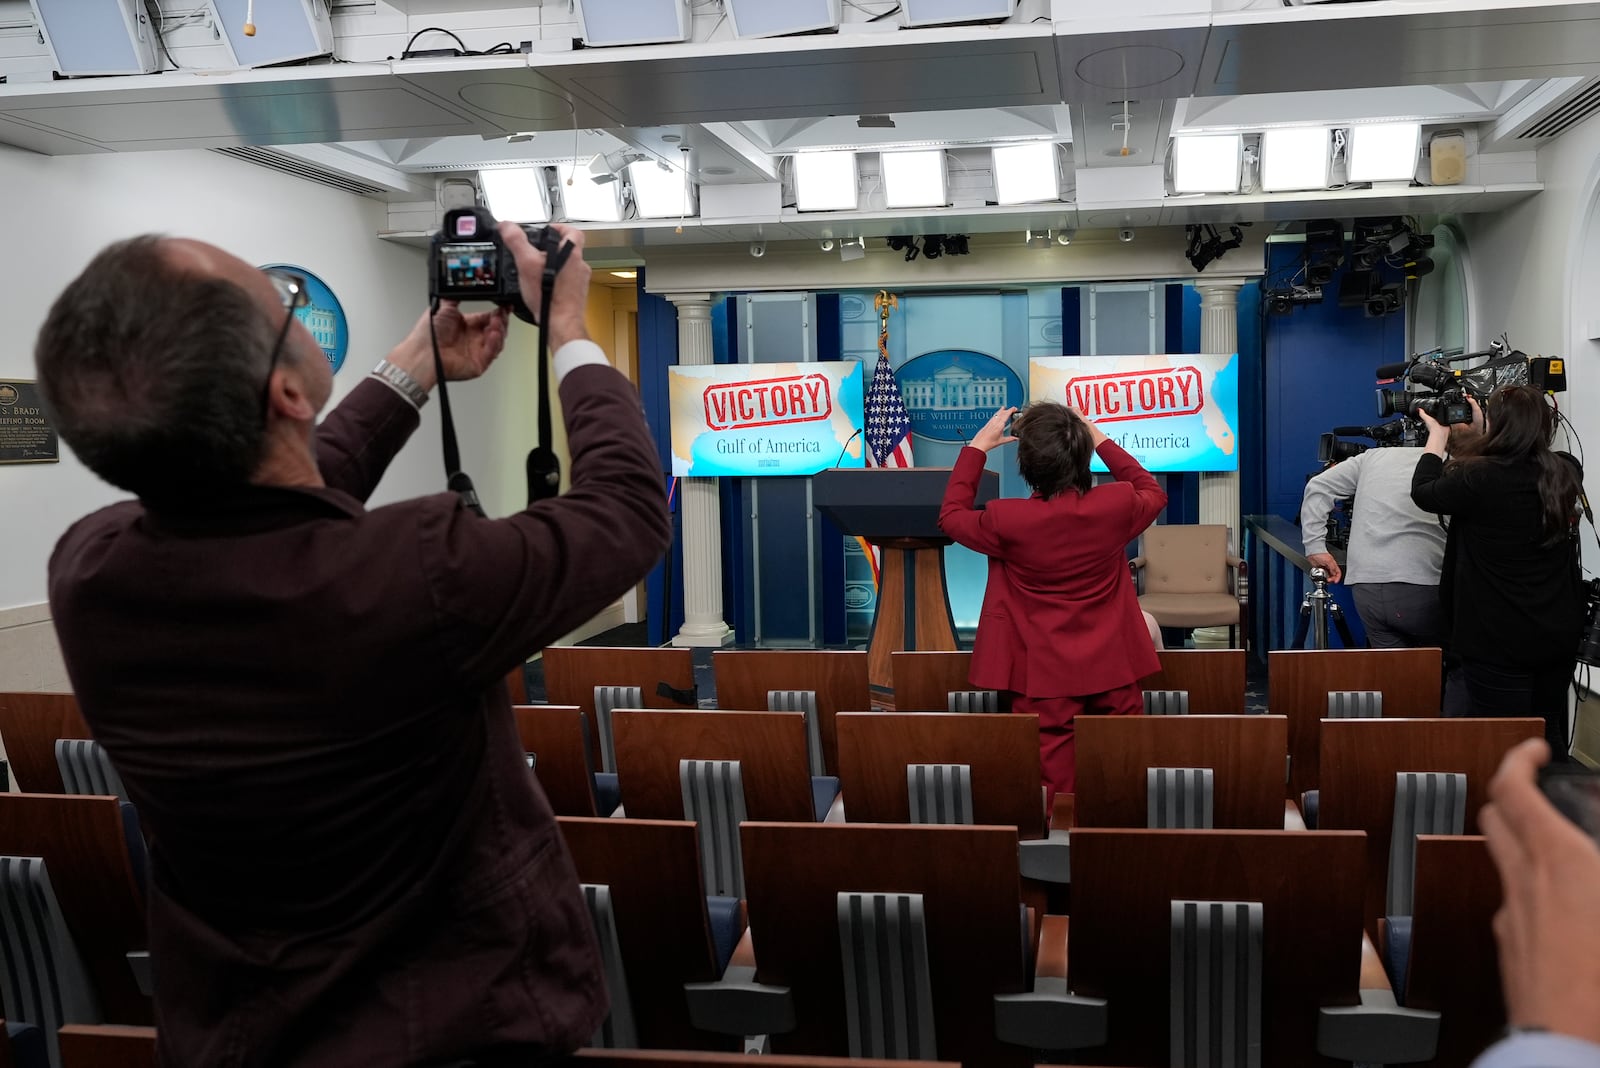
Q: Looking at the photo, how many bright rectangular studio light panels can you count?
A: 9